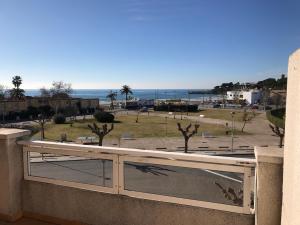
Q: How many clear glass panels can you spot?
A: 2